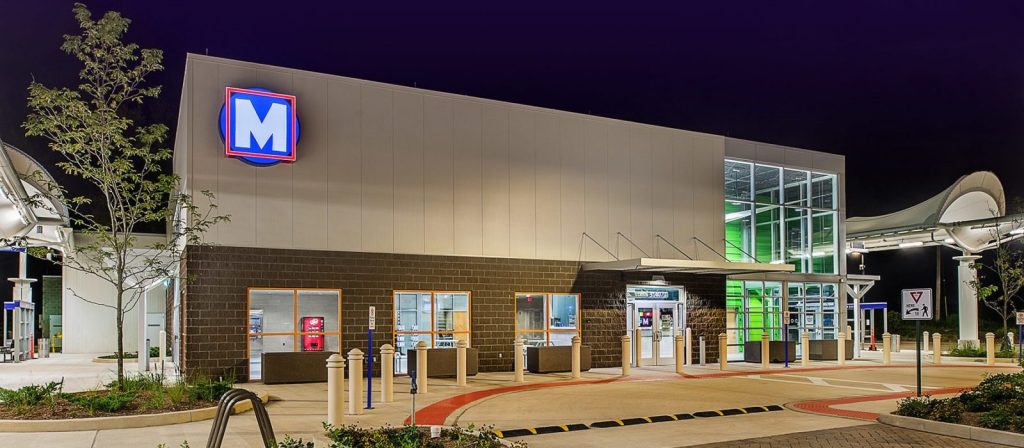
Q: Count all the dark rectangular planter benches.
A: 5